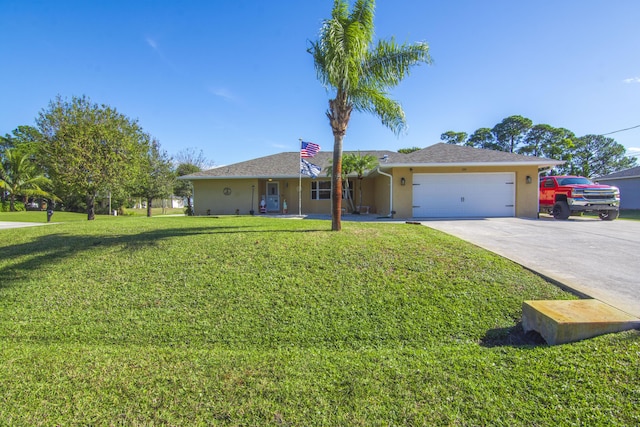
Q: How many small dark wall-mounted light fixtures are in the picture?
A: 2